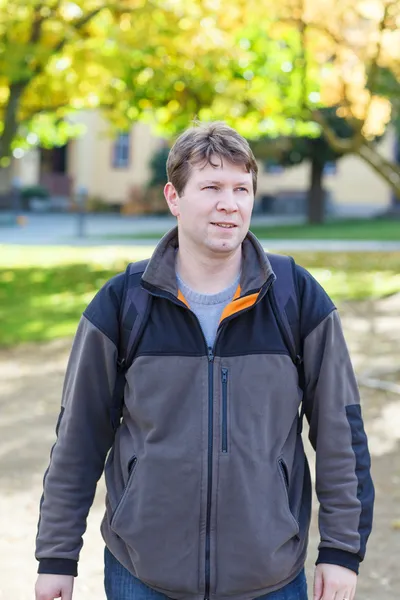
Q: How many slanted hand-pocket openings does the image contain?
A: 2